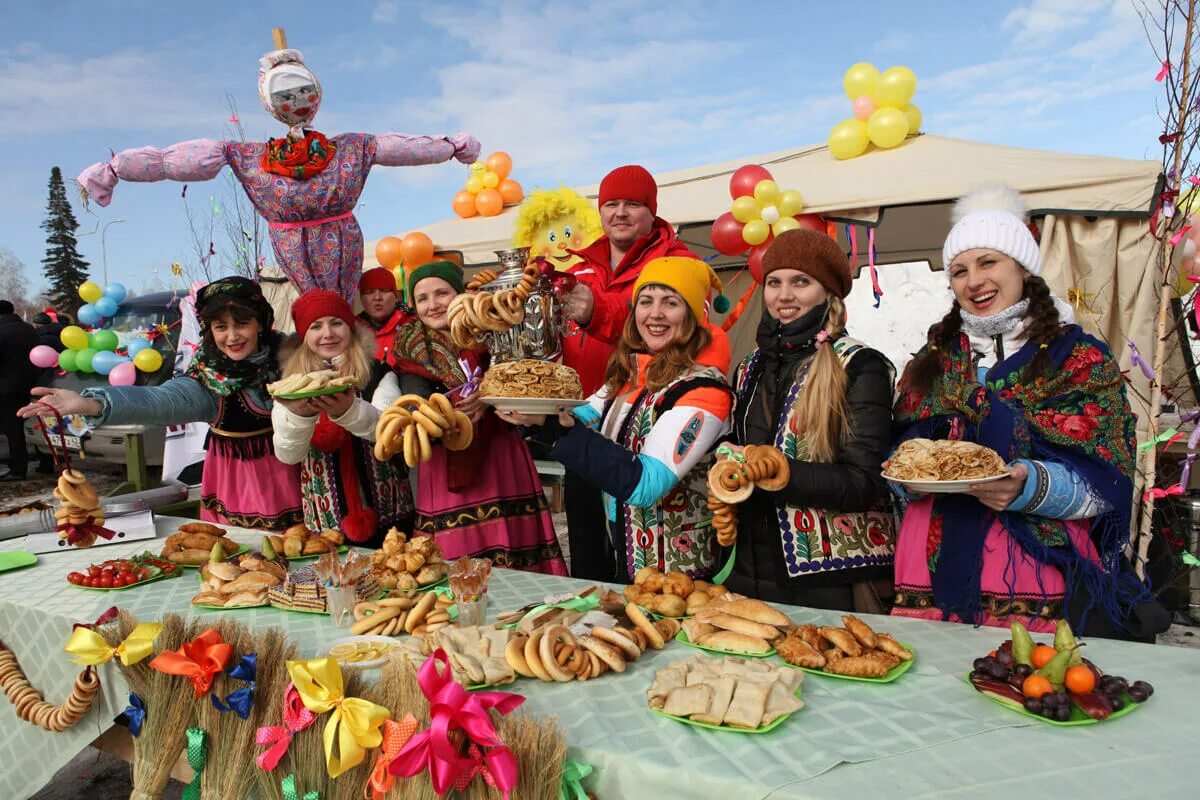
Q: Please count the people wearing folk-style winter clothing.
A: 6